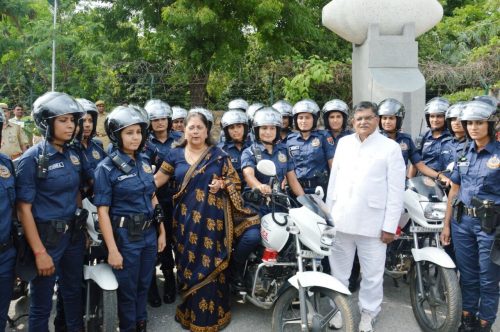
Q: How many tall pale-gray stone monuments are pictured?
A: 1